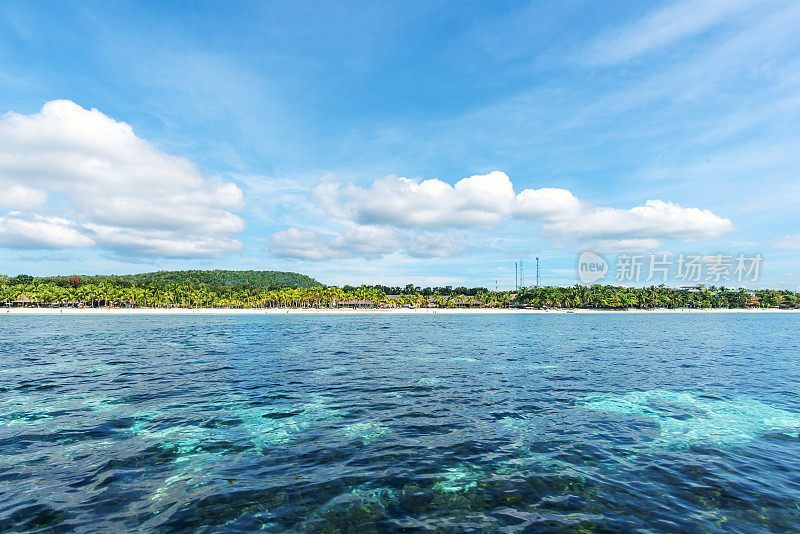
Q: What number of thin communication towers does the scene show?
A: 3